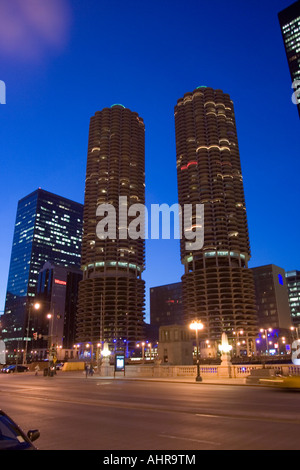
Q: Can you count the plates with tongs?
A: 0